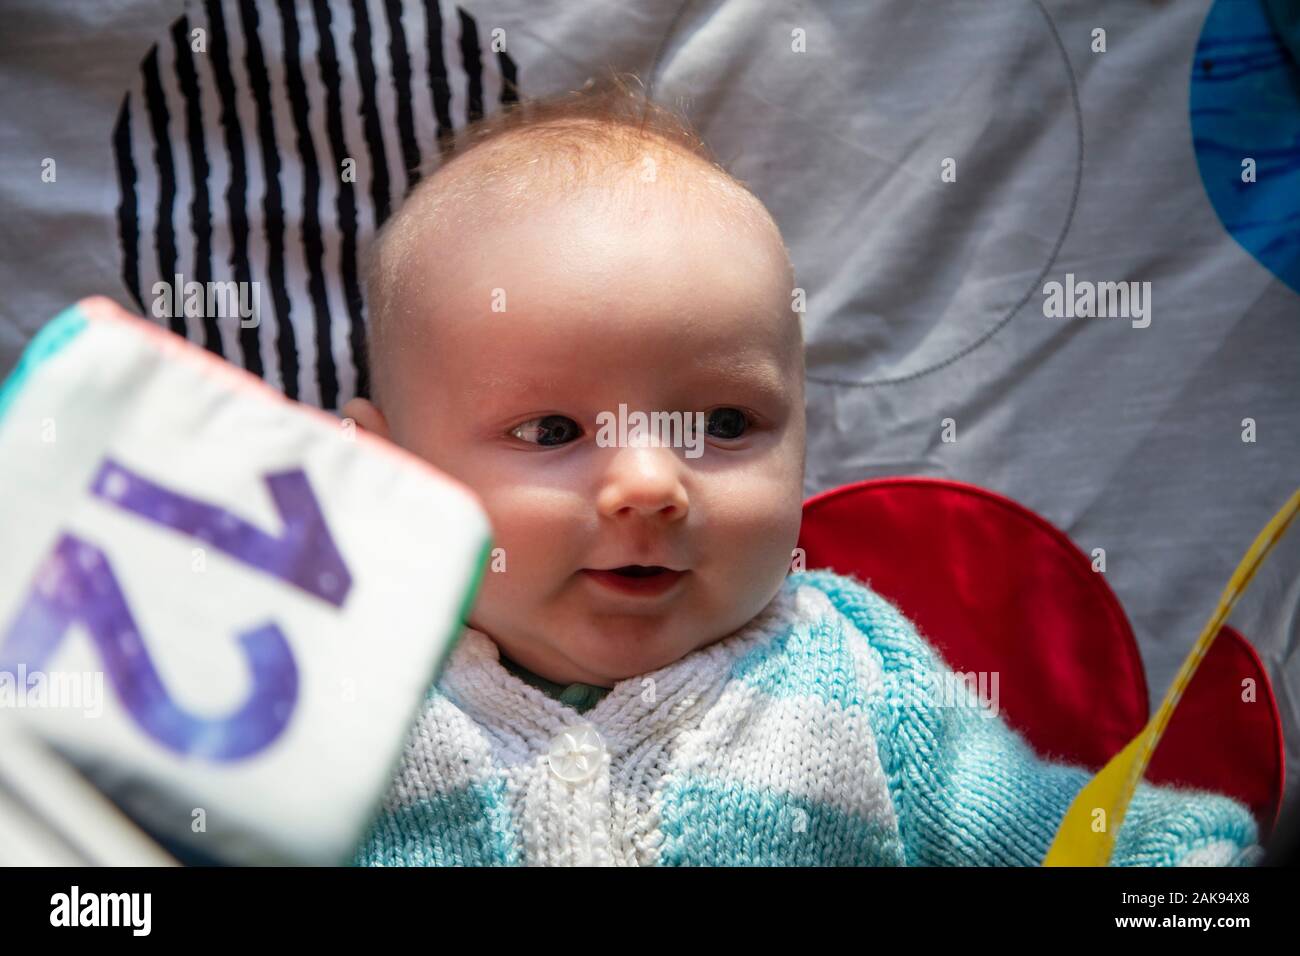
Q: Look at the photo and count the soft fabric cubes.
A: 1